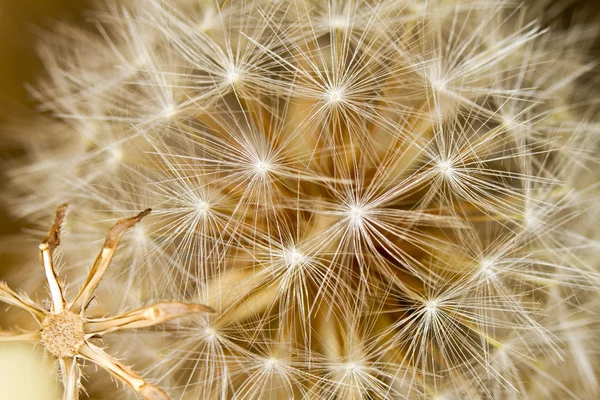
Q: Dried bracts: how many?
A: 7